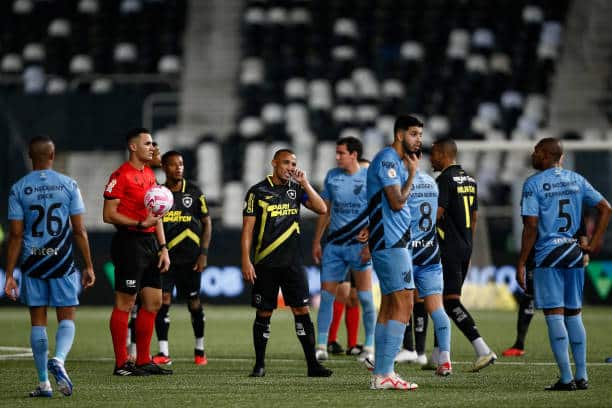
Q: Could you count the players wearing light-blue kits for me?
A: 5